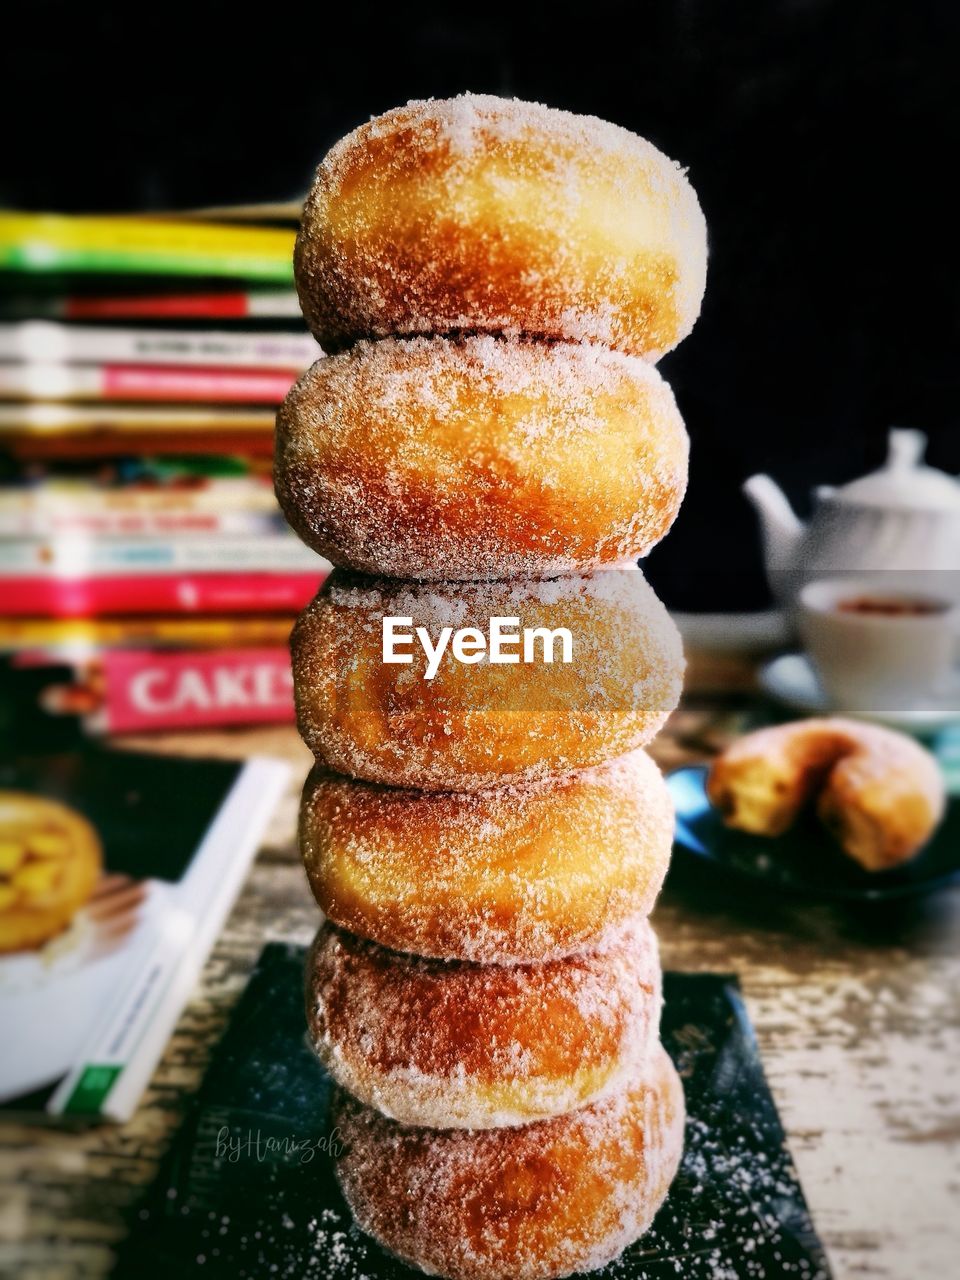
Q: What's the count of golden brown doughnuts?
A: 7